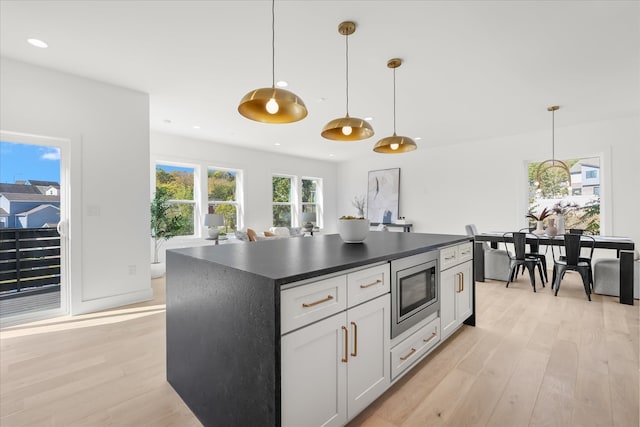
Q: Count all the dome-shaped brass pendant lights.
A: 3